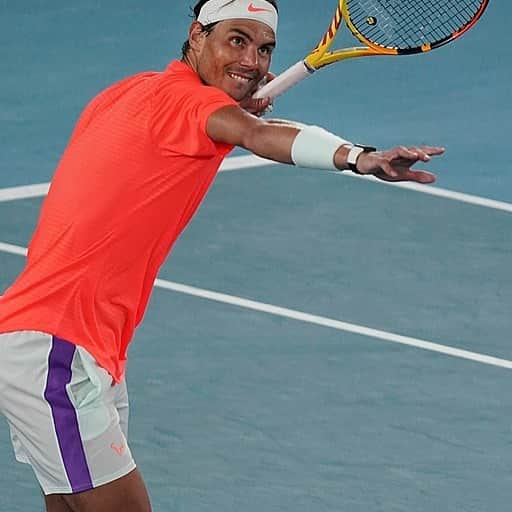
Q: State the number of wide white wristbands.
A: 1